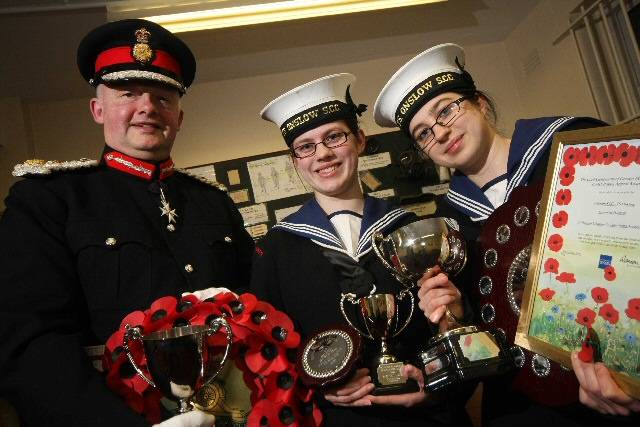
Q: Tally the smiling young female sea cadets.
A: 2